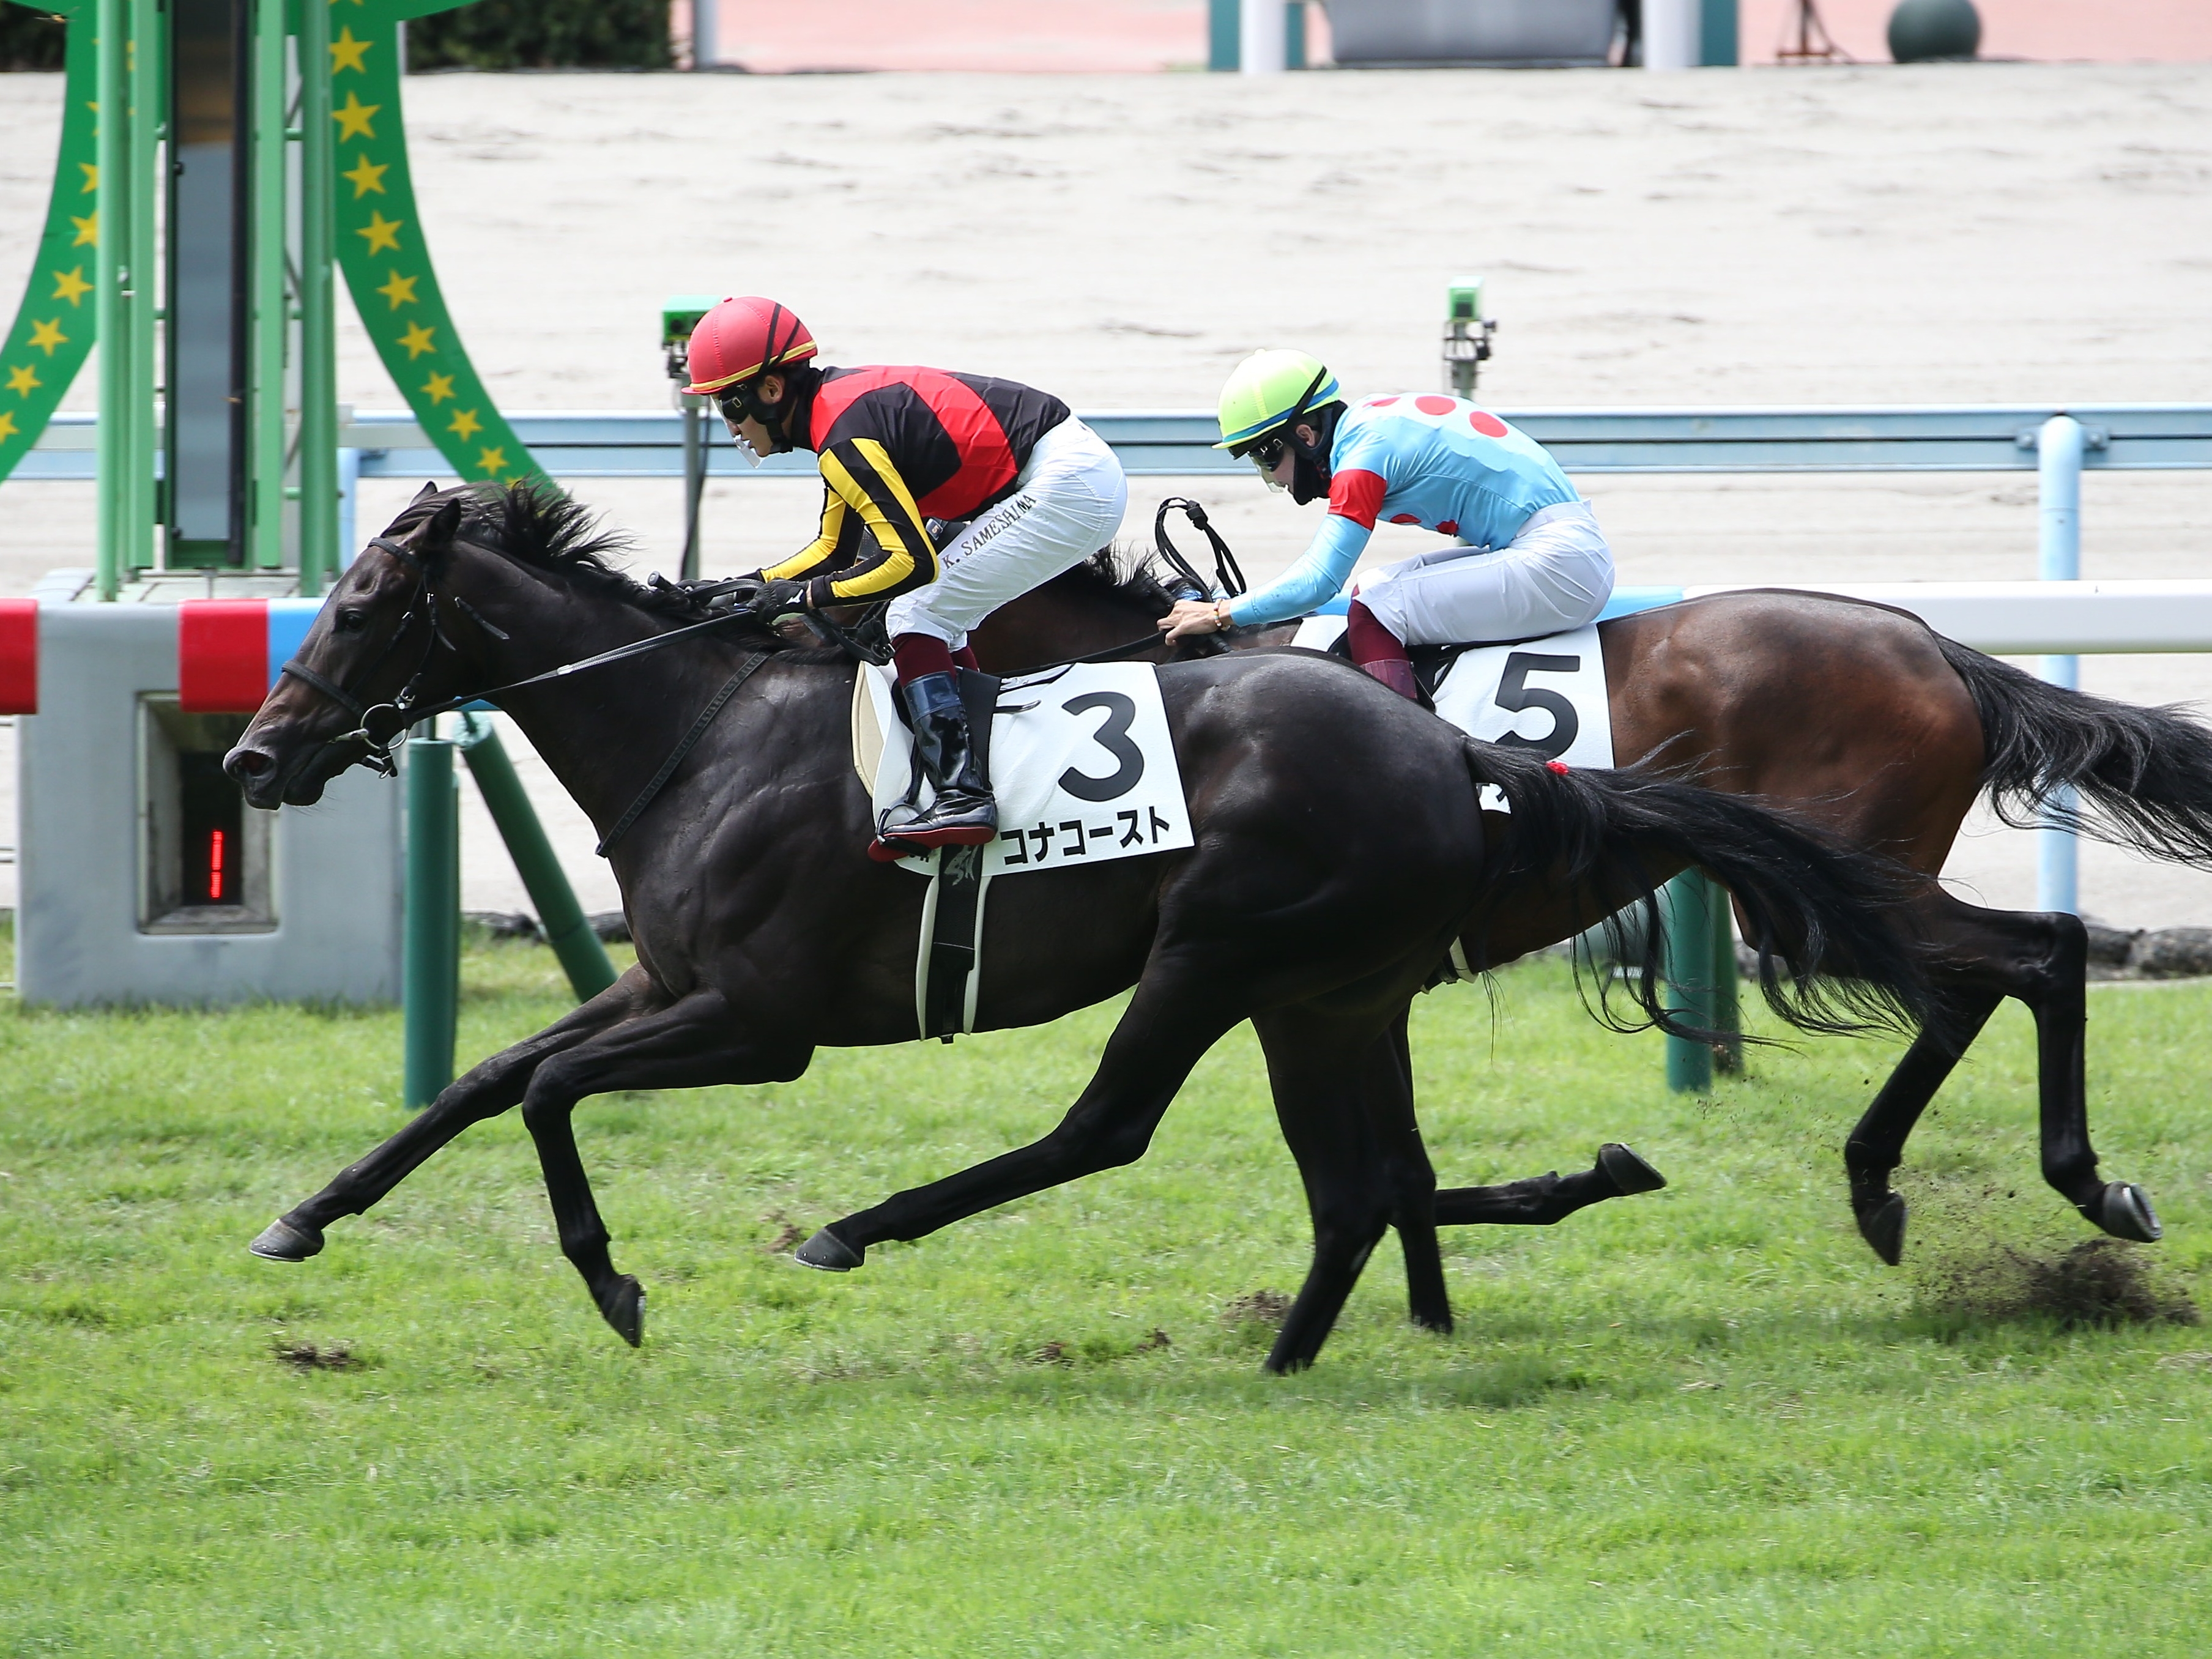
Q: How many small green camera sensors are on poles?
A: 2